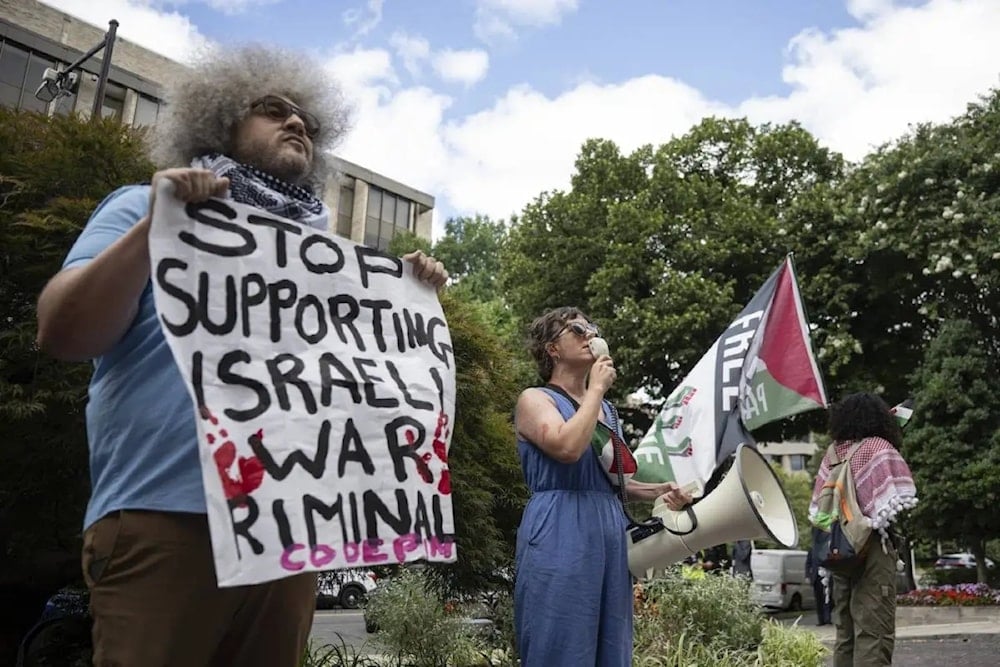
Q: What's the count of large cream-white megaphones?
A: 1